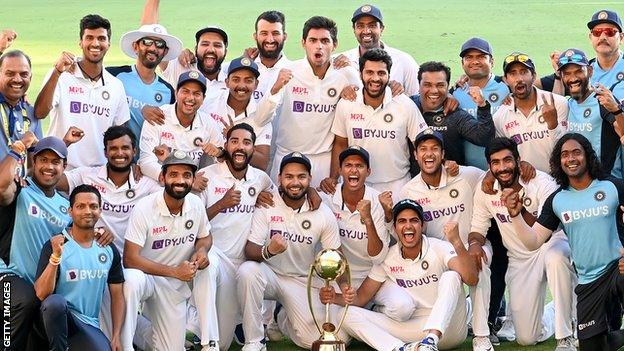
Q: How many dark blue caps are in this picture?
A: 13